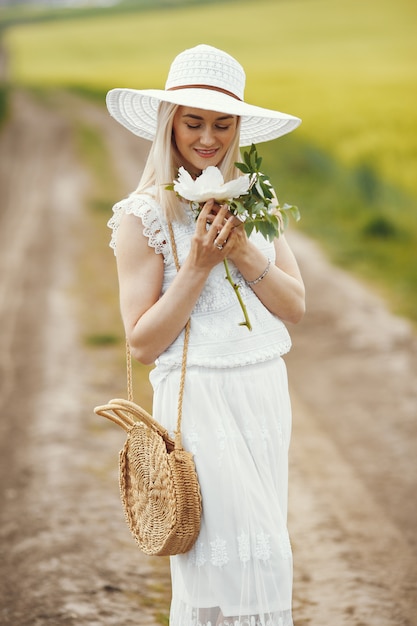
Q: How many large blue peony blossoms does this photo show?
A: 0